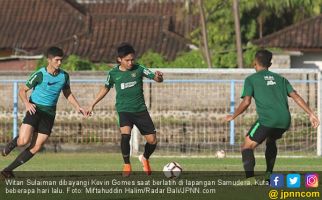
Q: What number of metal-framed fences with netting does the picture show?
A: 1